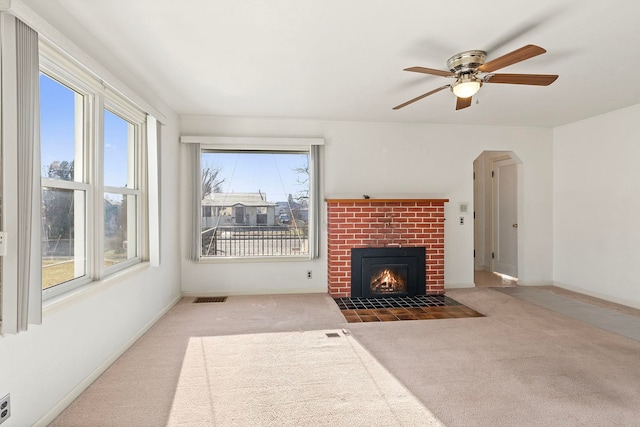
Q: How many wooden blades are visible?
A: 5